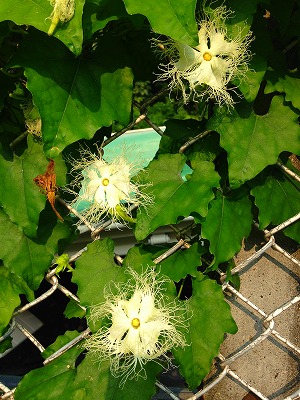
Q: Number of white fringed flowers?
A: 3